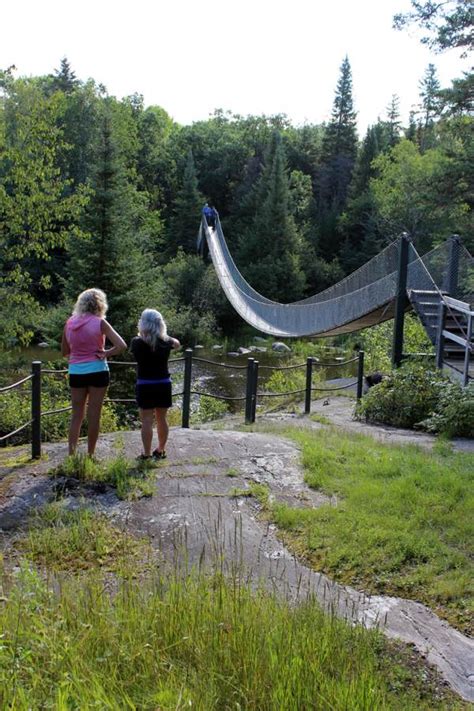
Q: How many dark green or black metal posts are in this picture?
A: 8